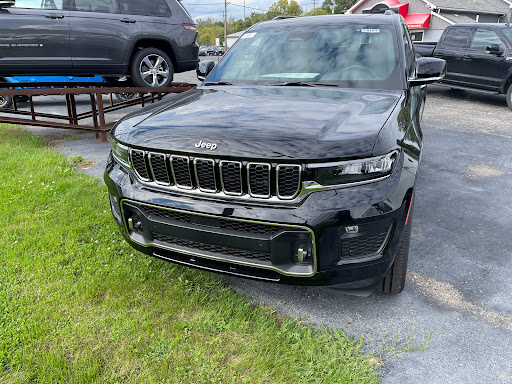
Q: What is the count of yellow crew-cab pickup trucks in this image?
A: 0